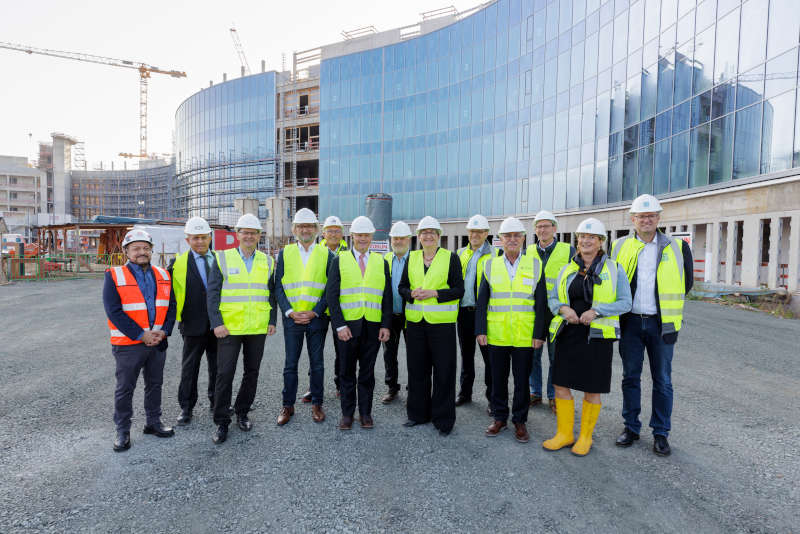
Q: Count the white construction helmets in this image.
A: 13